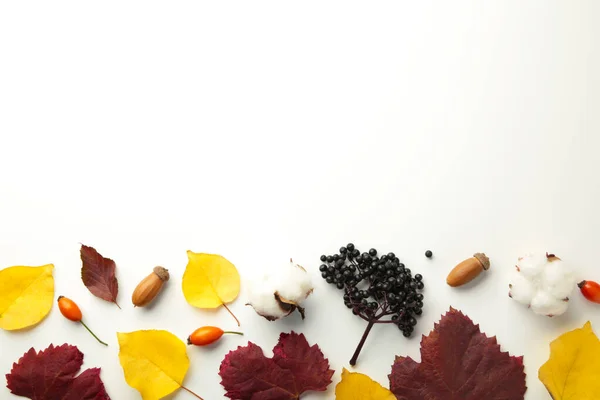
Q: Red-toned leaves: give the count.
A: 4